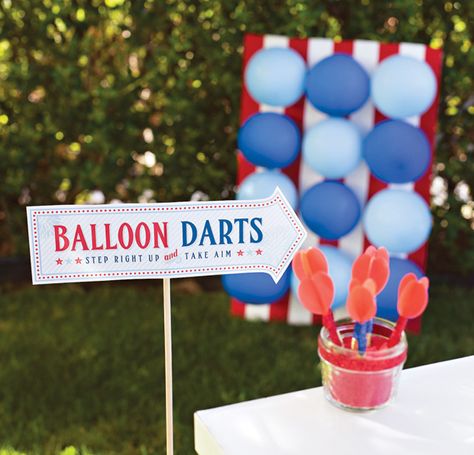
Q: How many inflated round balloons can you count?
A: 12